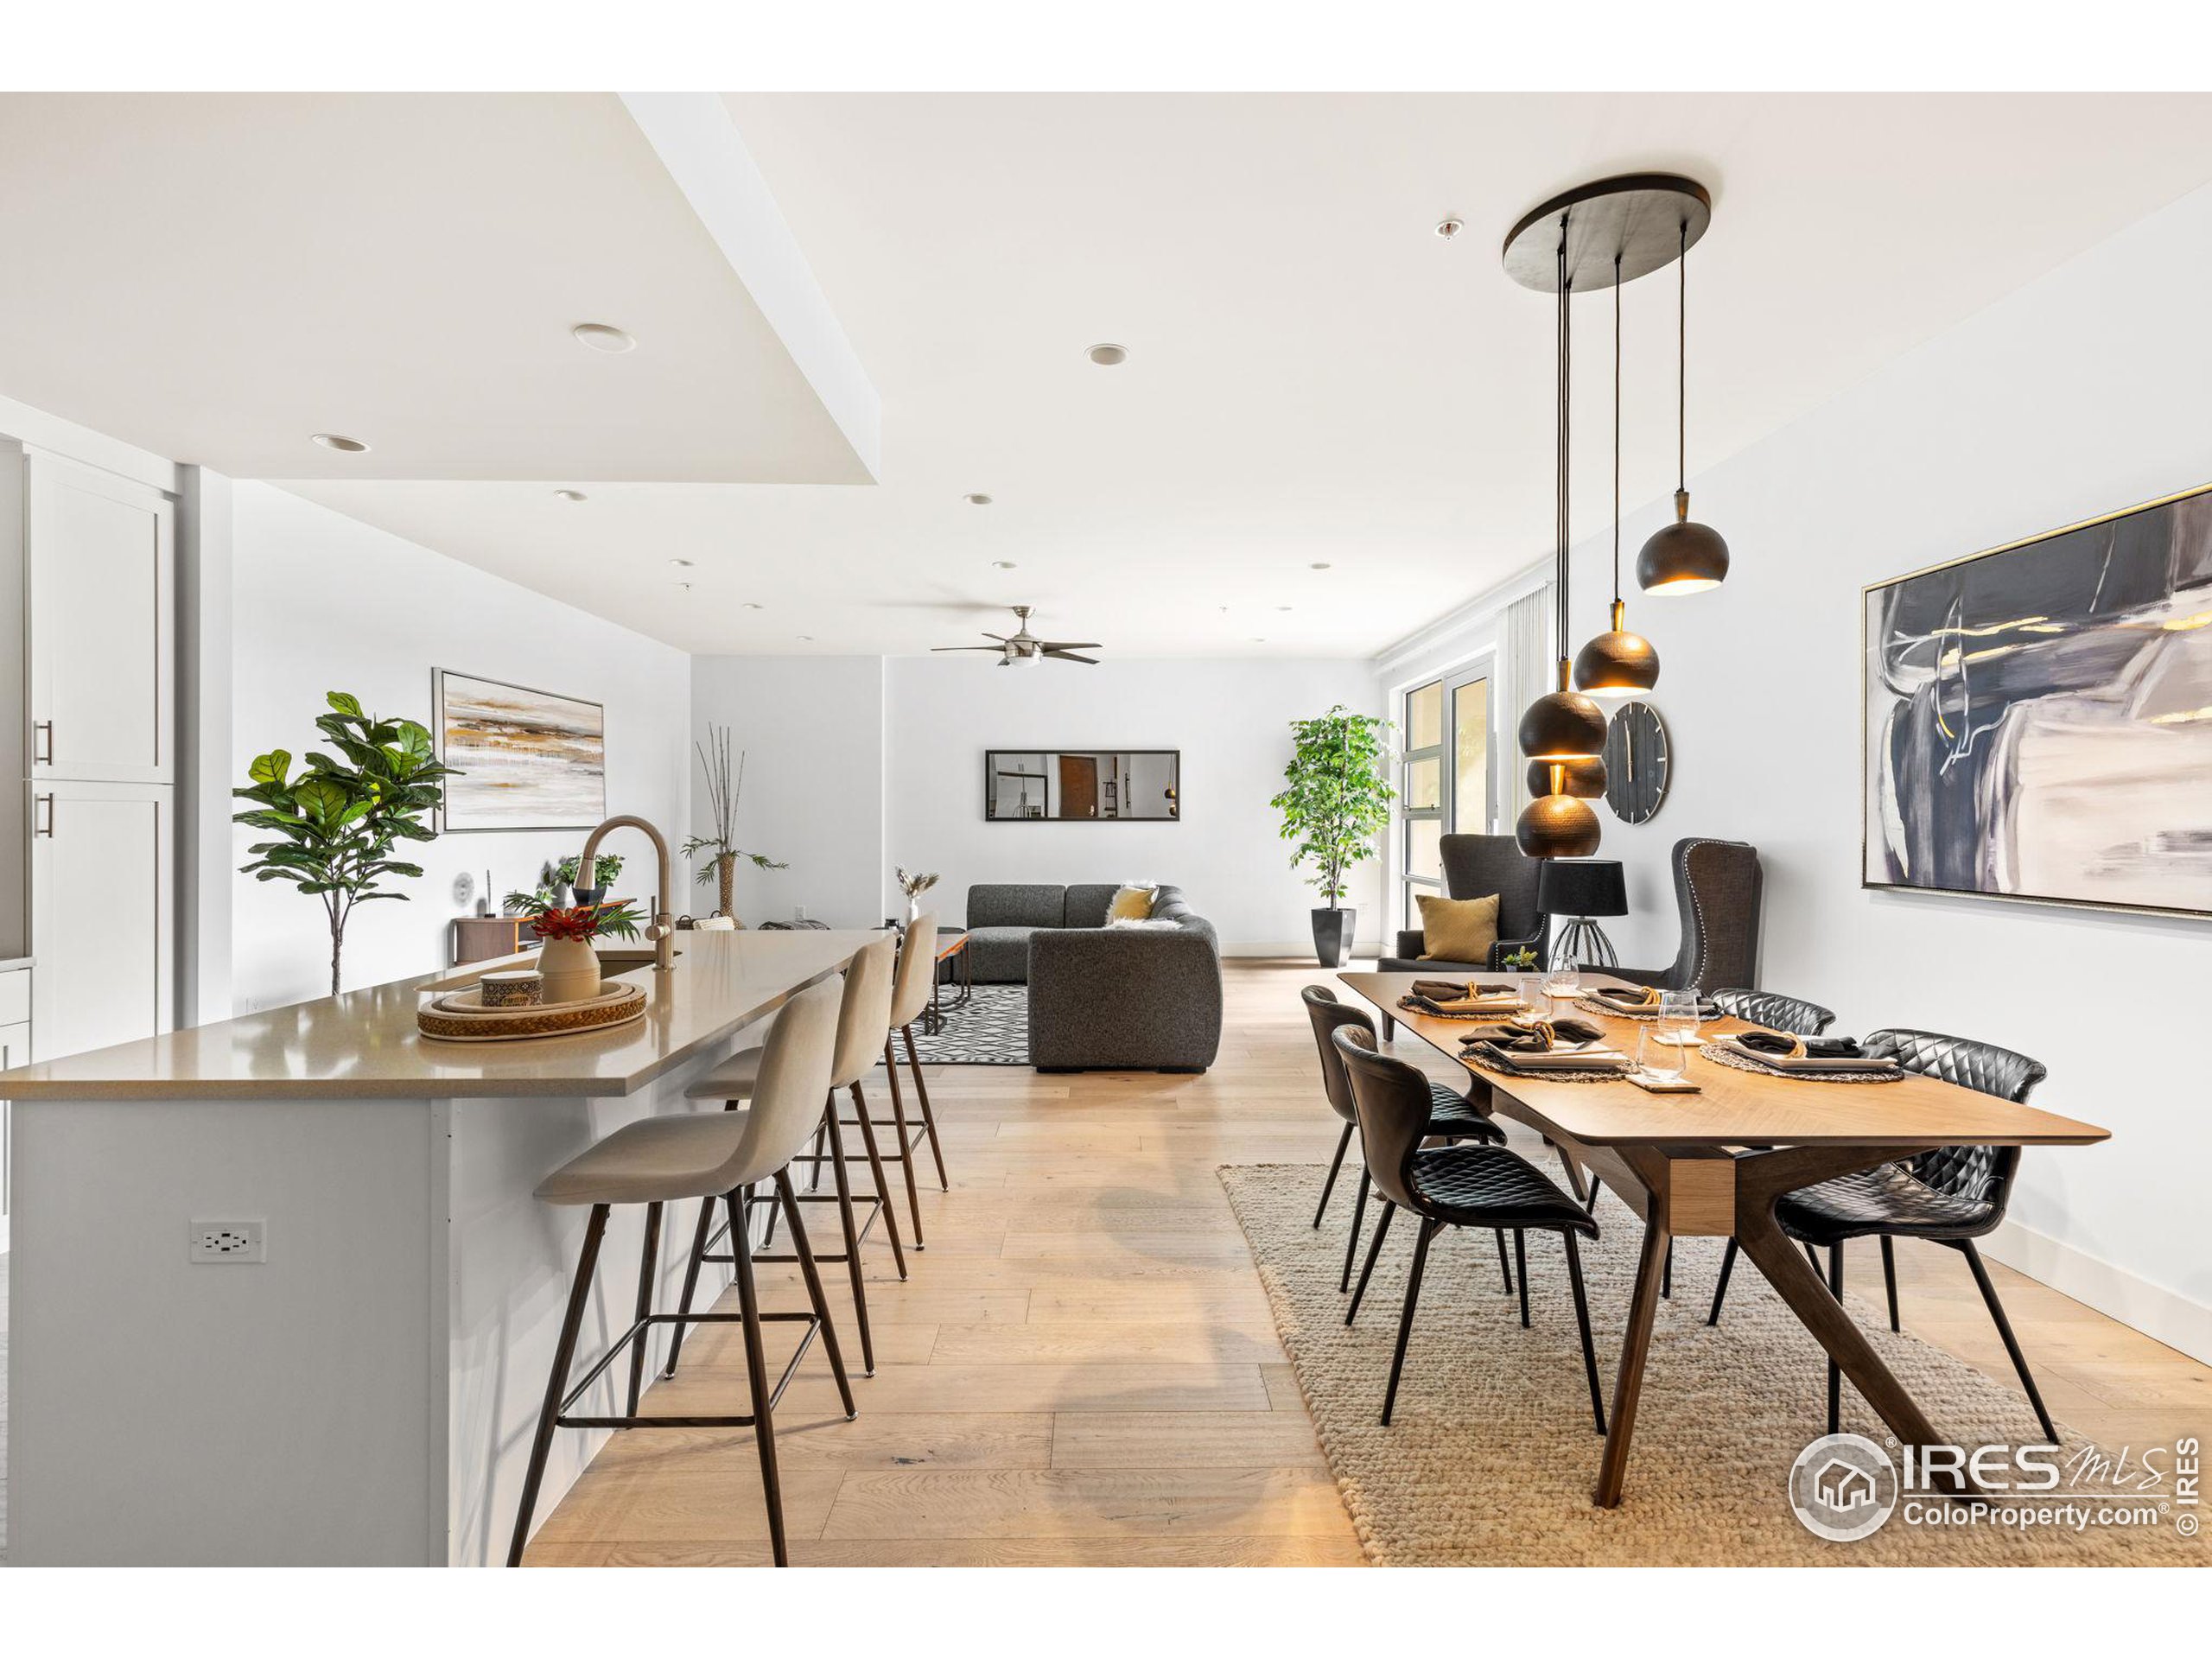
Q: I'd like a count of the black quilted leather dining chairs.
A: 4